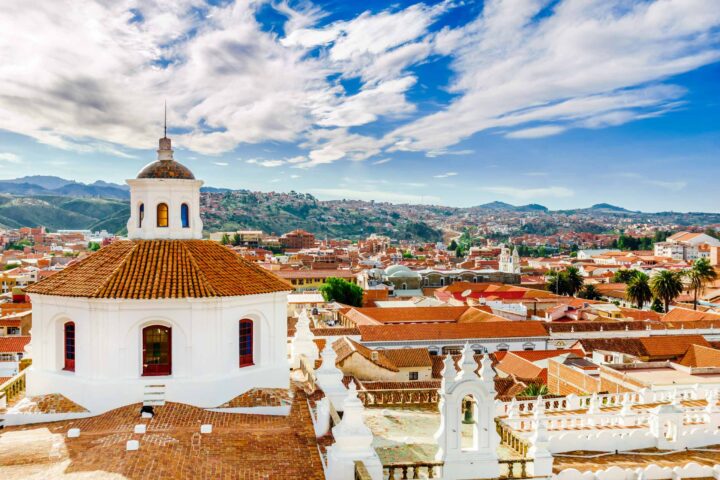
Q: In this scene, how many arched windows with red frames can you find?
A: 3